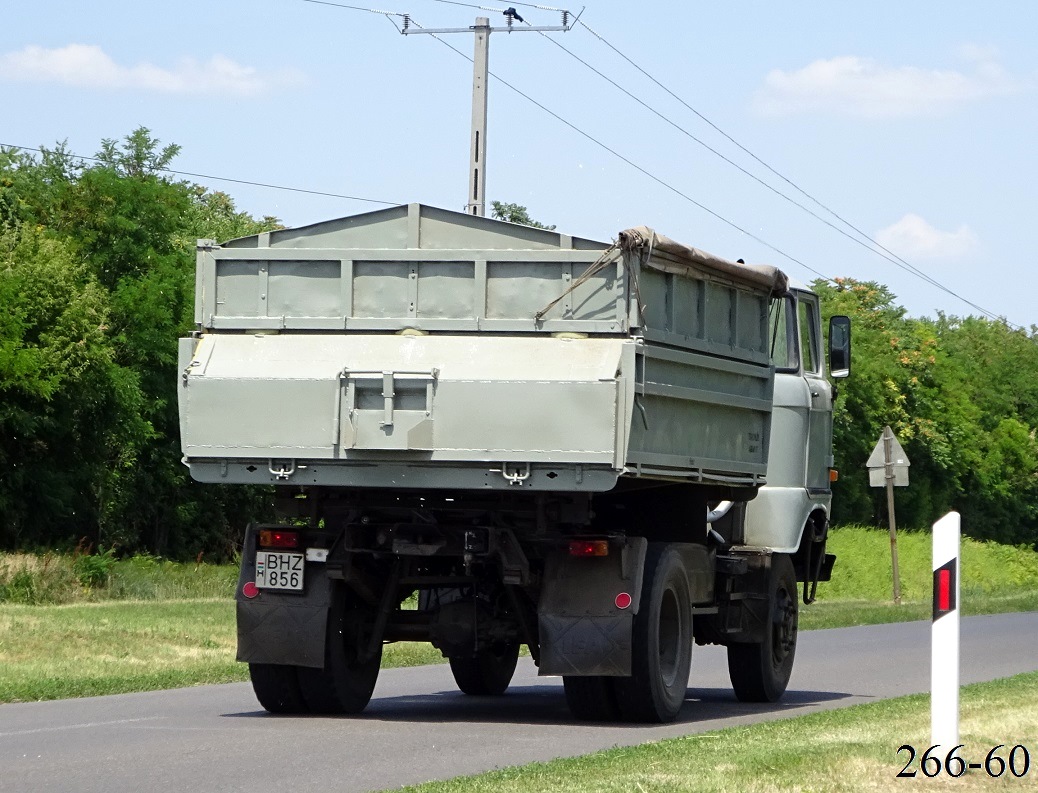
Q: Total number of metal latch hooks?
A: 2